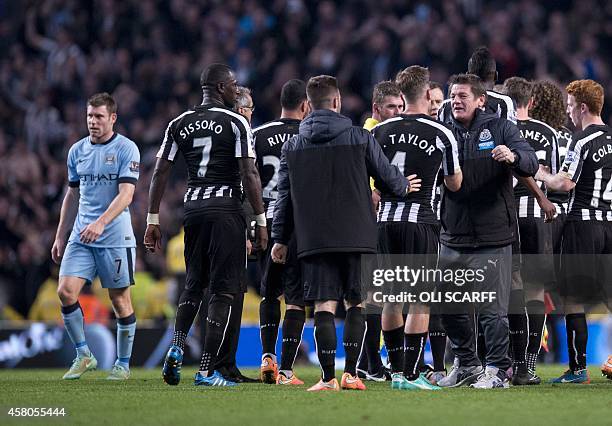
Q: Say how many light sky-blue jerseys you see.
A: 1